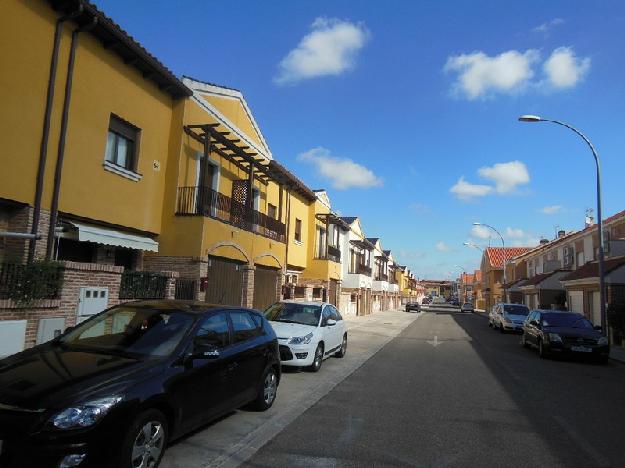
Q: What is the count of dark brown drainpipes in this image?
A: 2